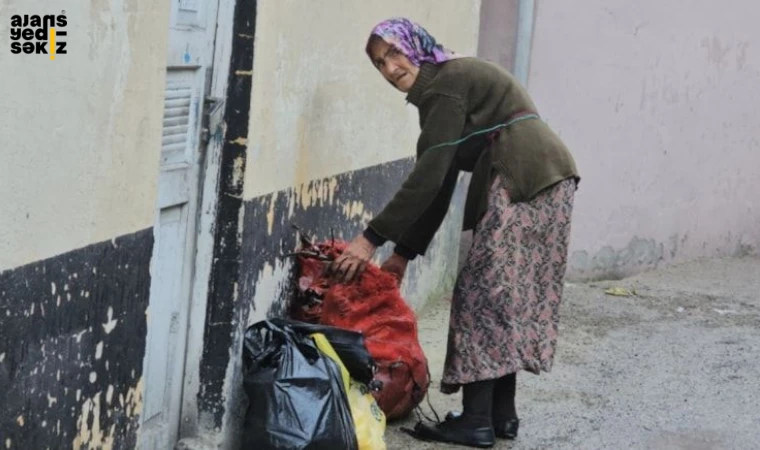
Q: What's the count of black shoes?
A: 2